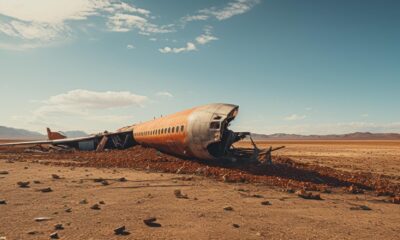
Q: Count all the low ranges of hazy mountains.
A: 2